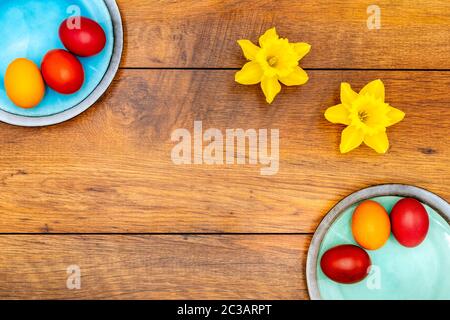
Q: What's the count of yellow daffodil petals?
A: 12